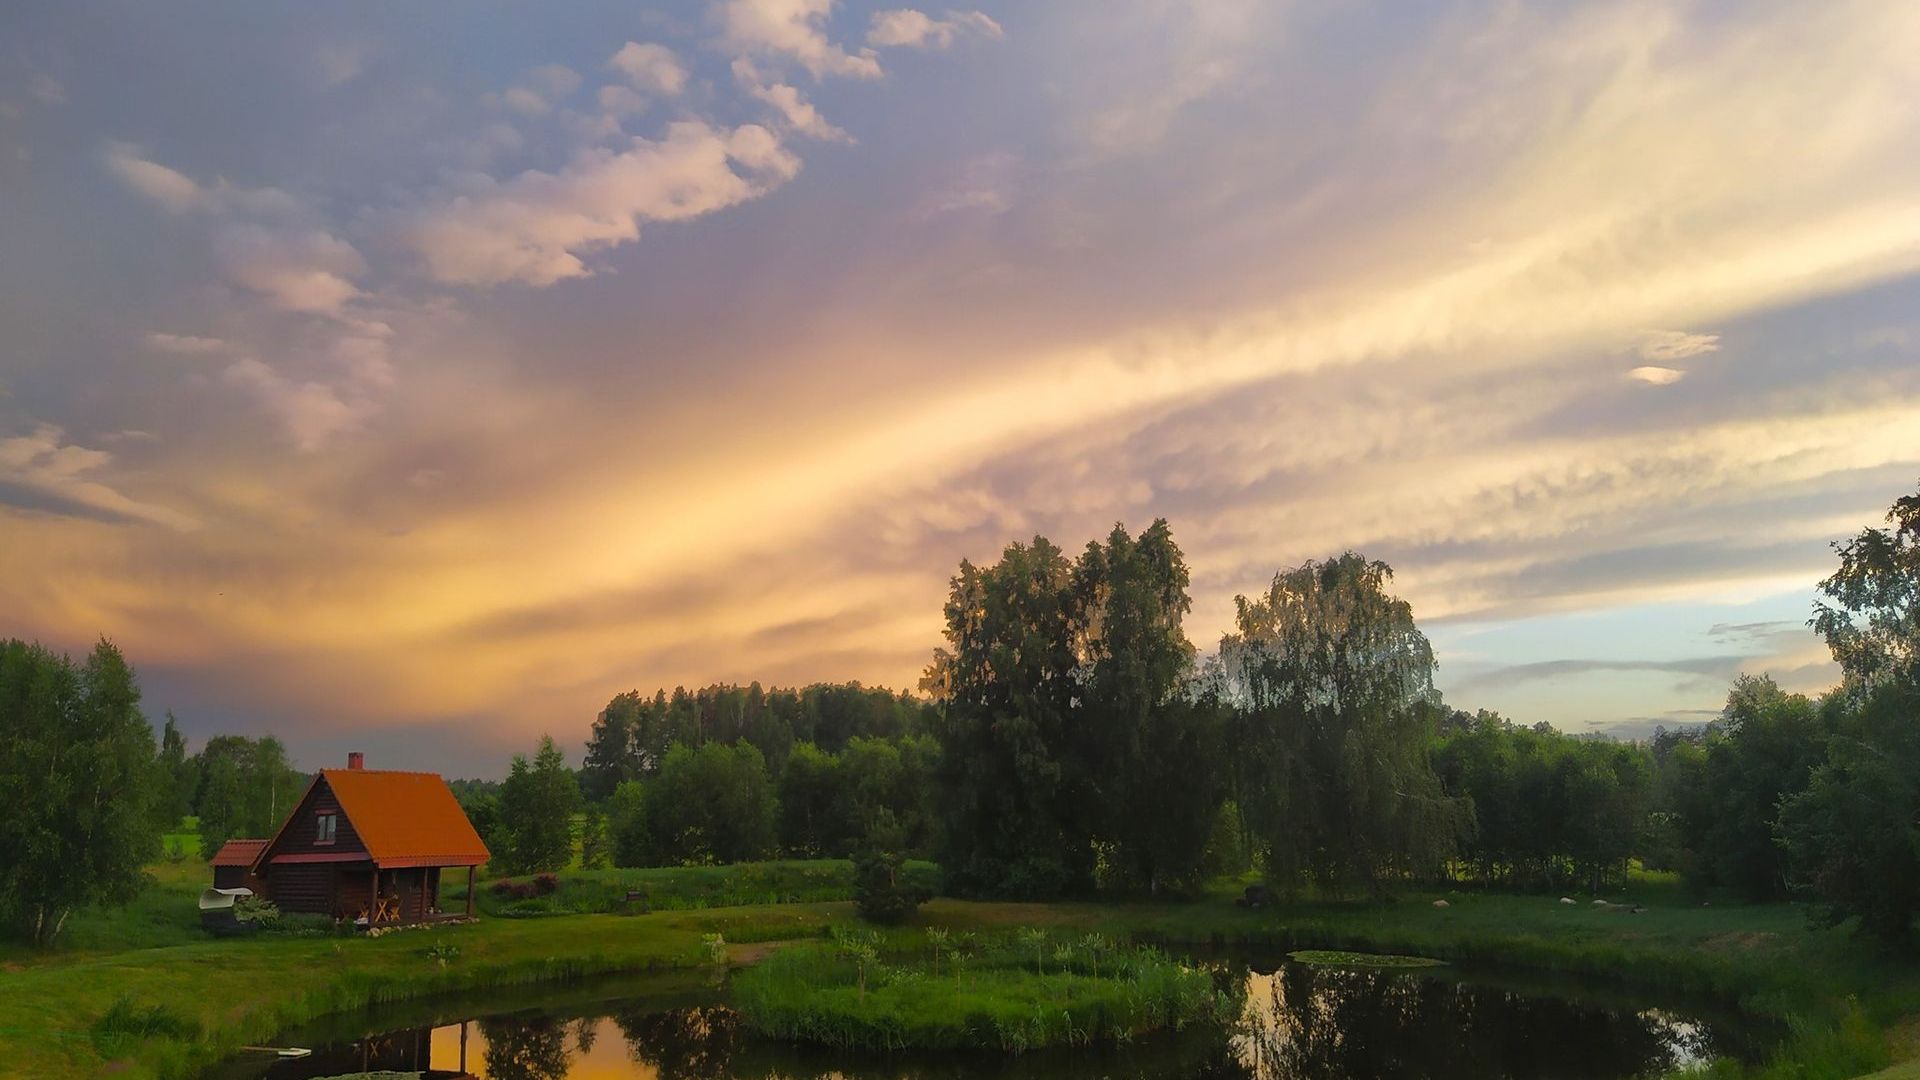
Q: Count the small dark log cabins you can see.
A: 1